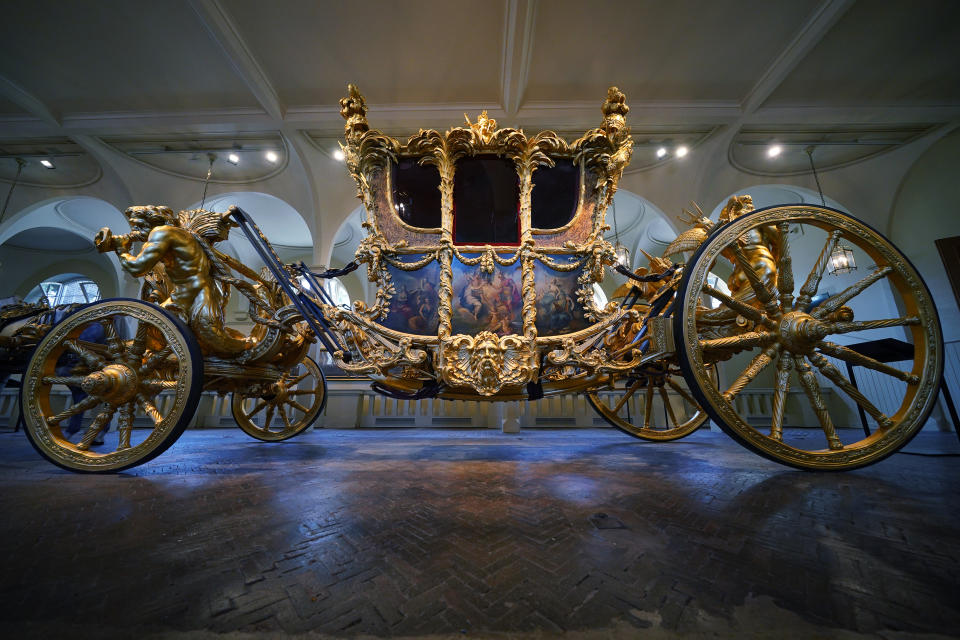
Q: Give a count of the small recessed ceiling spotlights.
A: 7